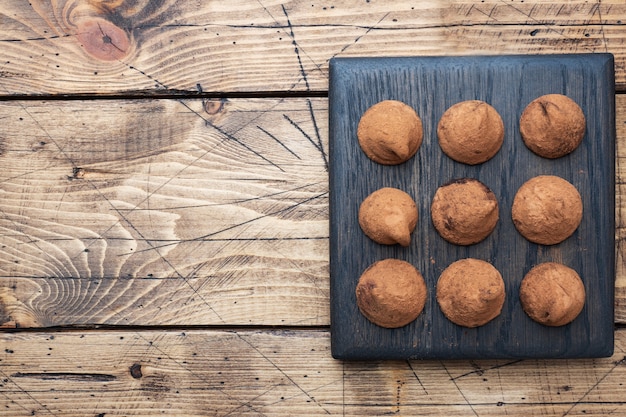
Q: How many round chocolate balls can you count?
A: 9